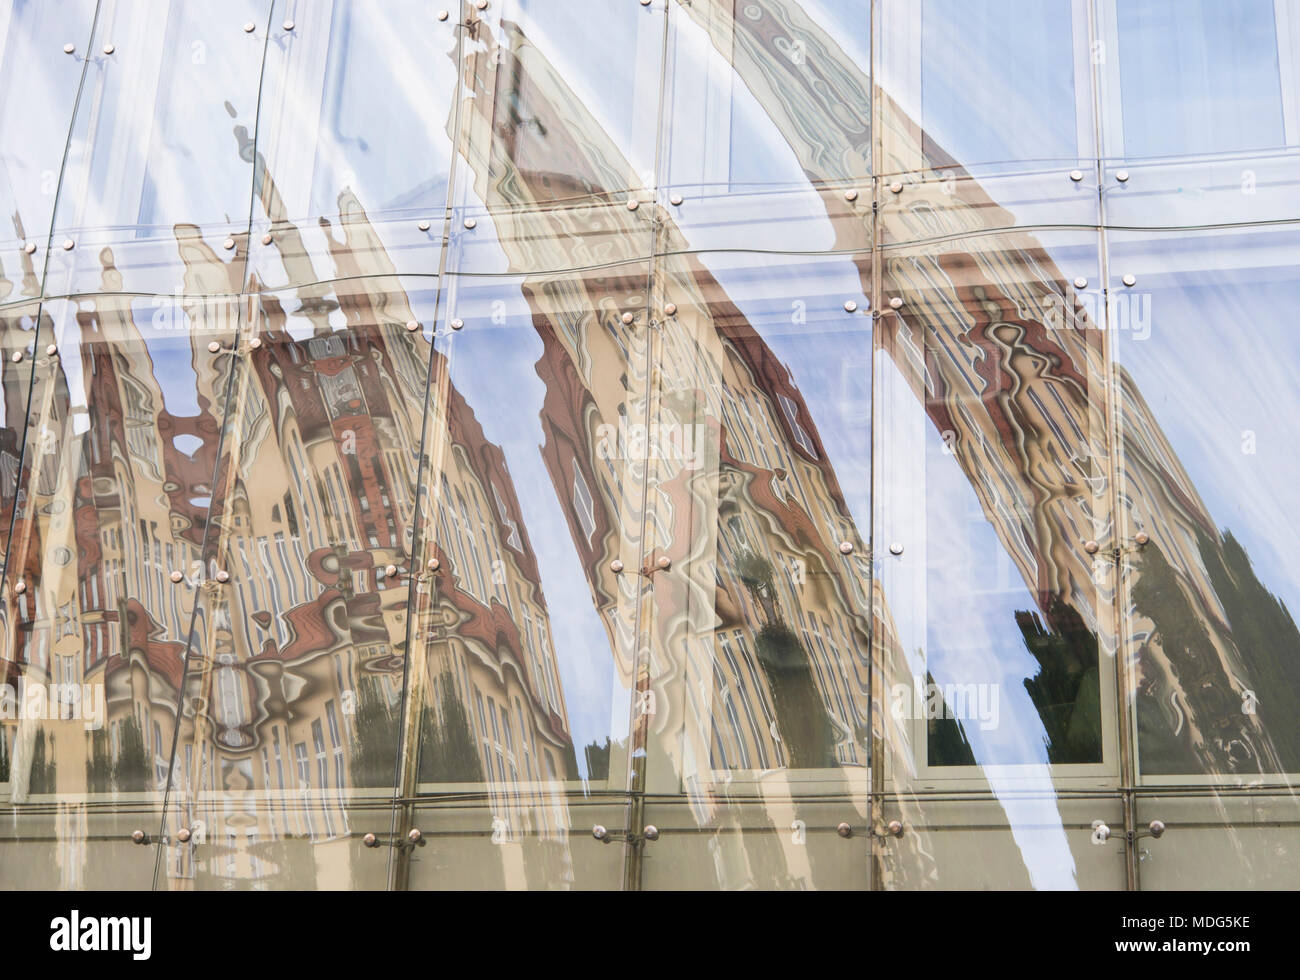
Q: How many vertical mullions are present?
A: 6